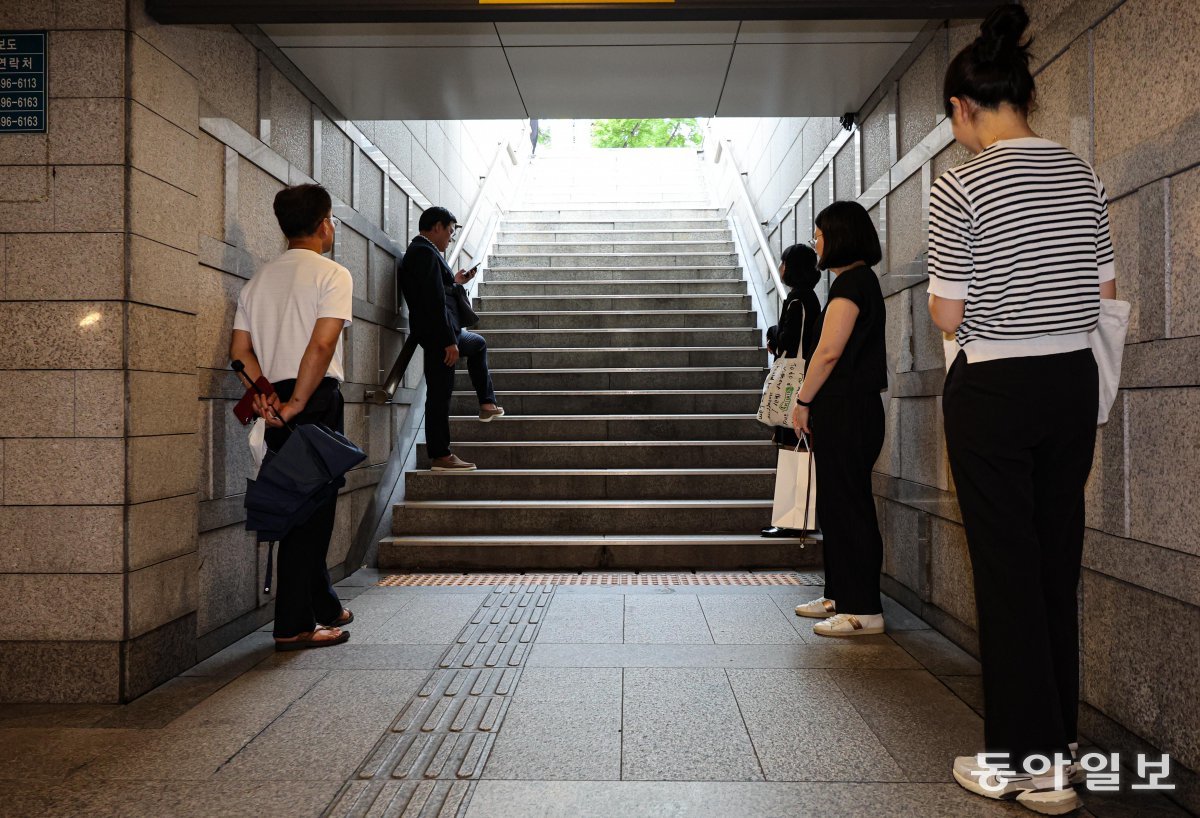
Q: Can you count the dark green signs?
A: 1